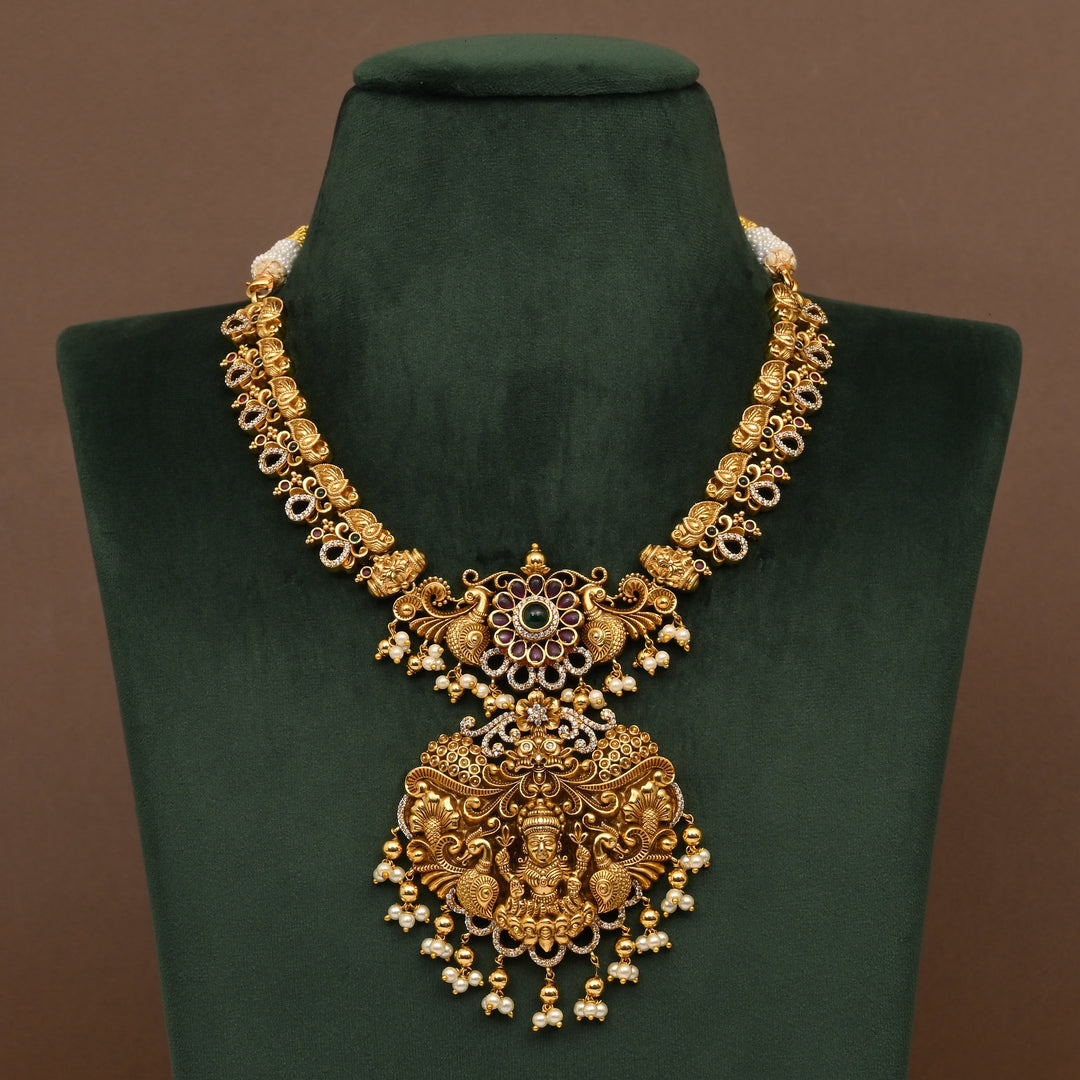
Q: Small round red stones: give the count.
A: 12